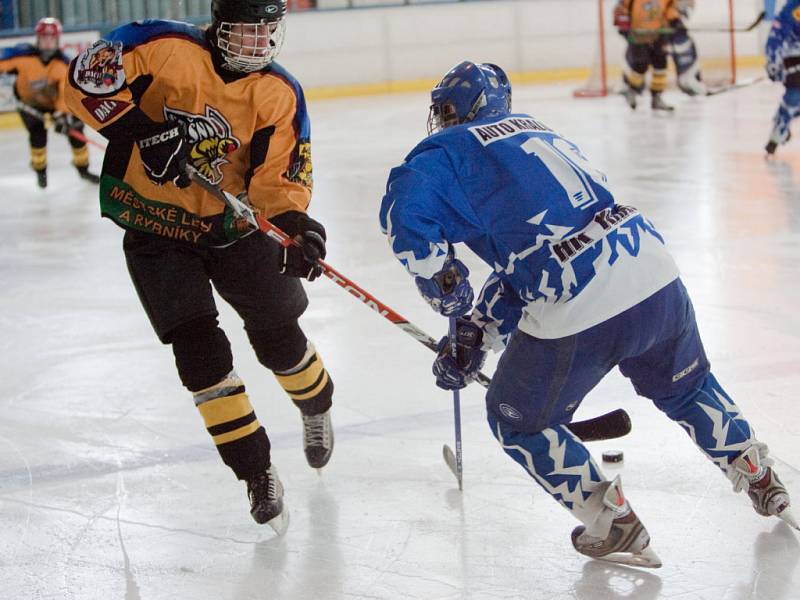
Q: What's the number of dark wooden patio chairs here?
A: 0